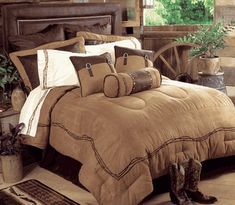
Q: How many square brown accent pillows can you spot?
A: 2